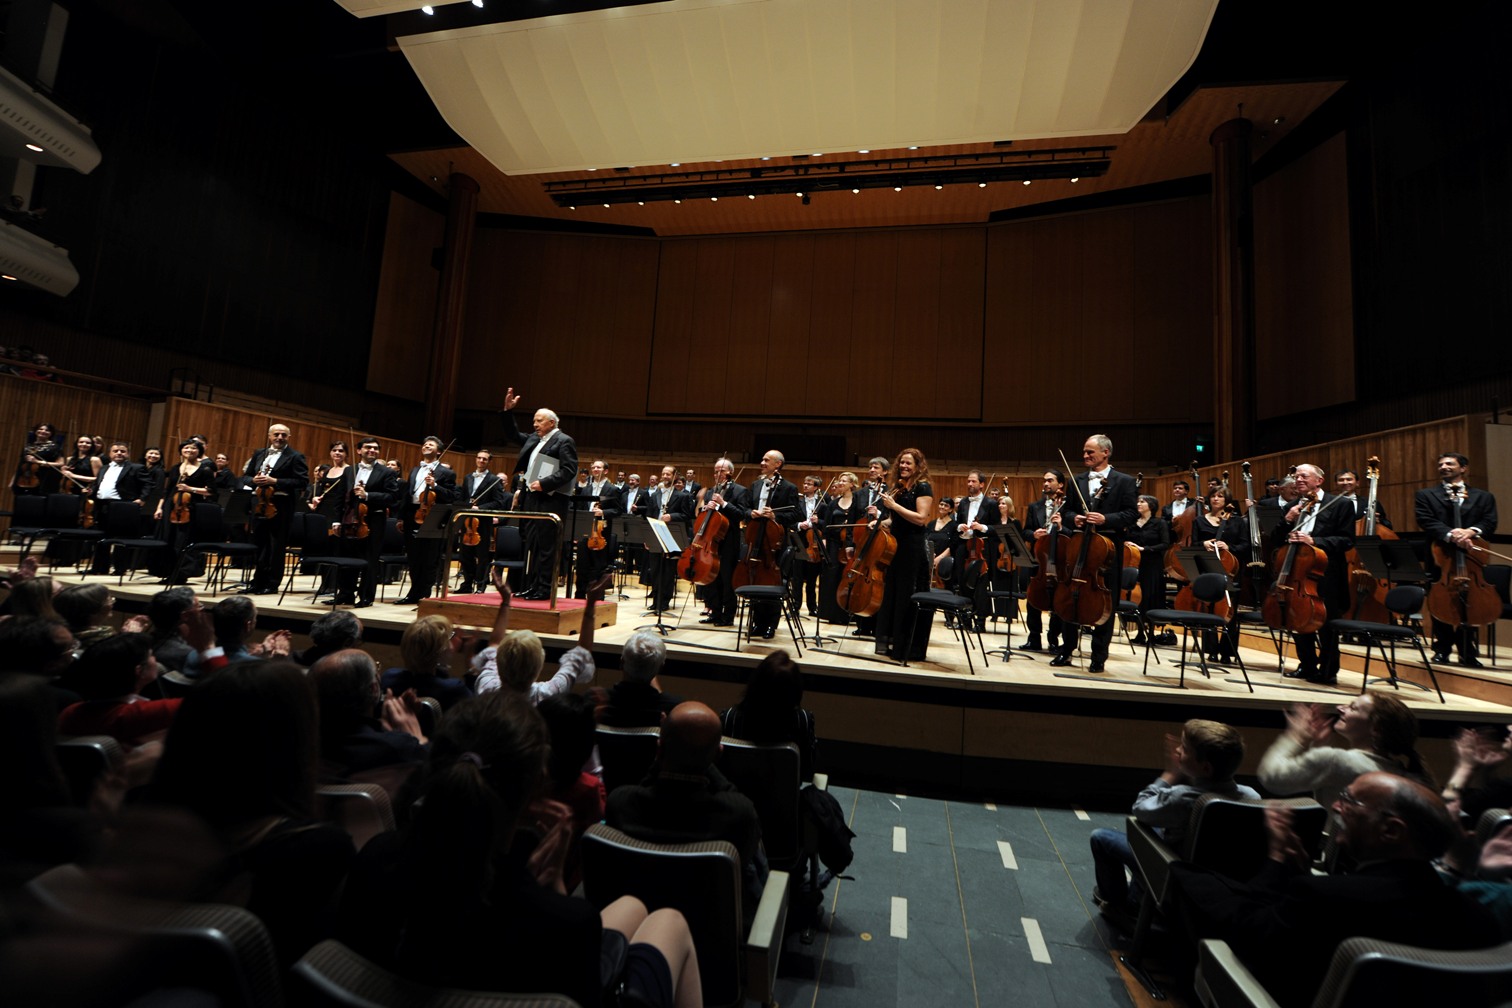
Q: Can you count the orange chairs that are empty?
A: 0